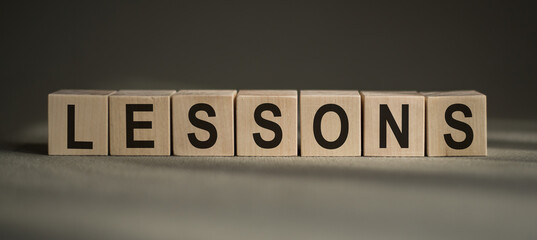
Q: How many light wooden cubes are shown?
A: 7